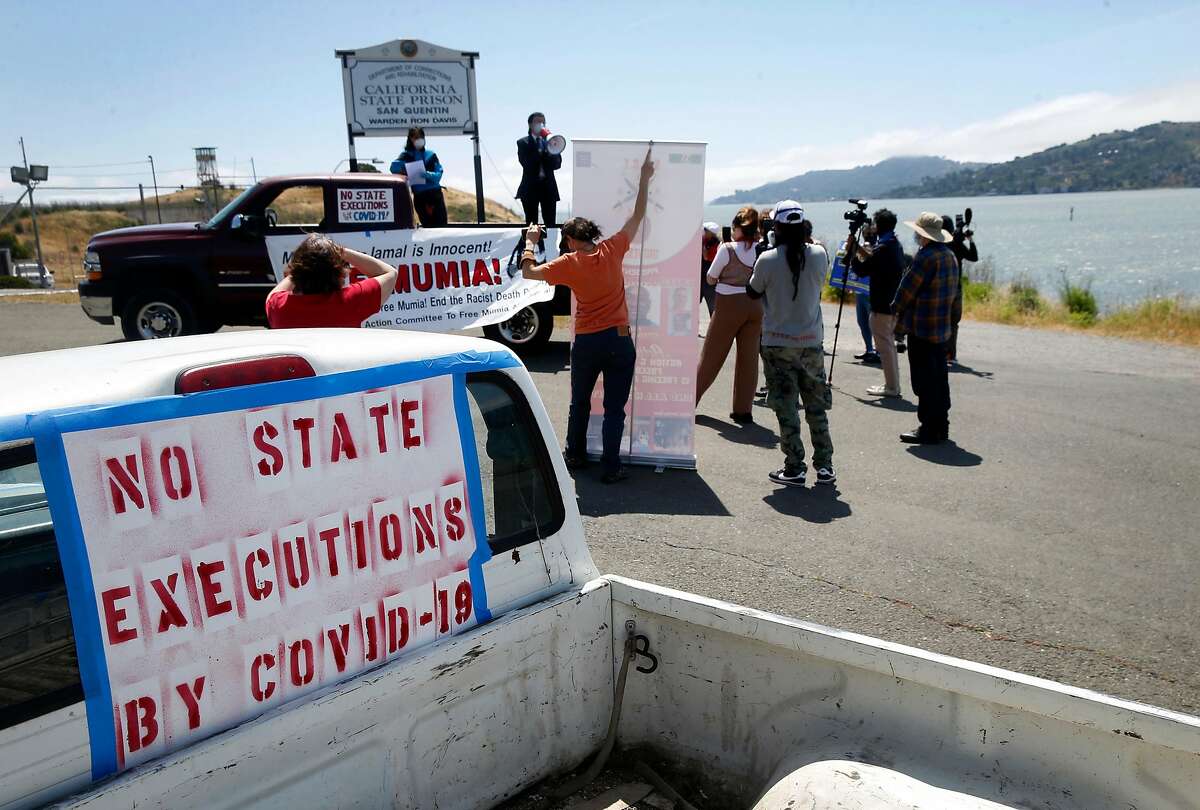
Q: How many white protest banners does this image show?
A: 3